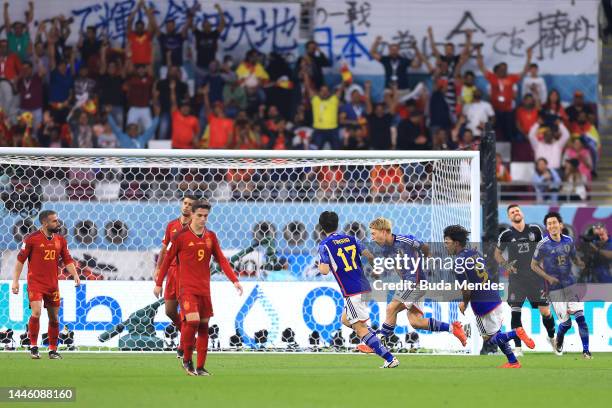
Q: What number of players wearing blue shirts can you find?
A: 4